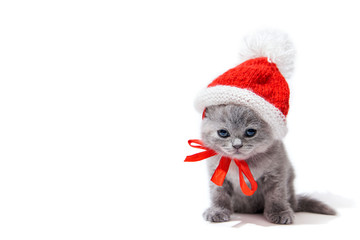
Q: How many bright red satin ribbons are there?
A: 1